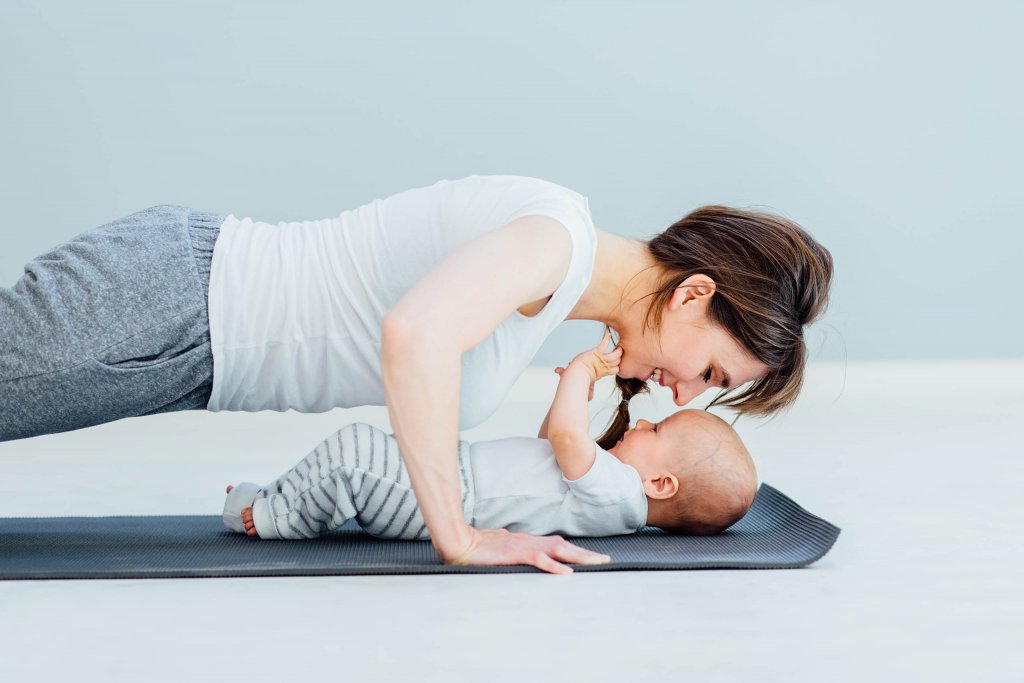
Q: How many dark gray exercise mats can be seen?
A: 1